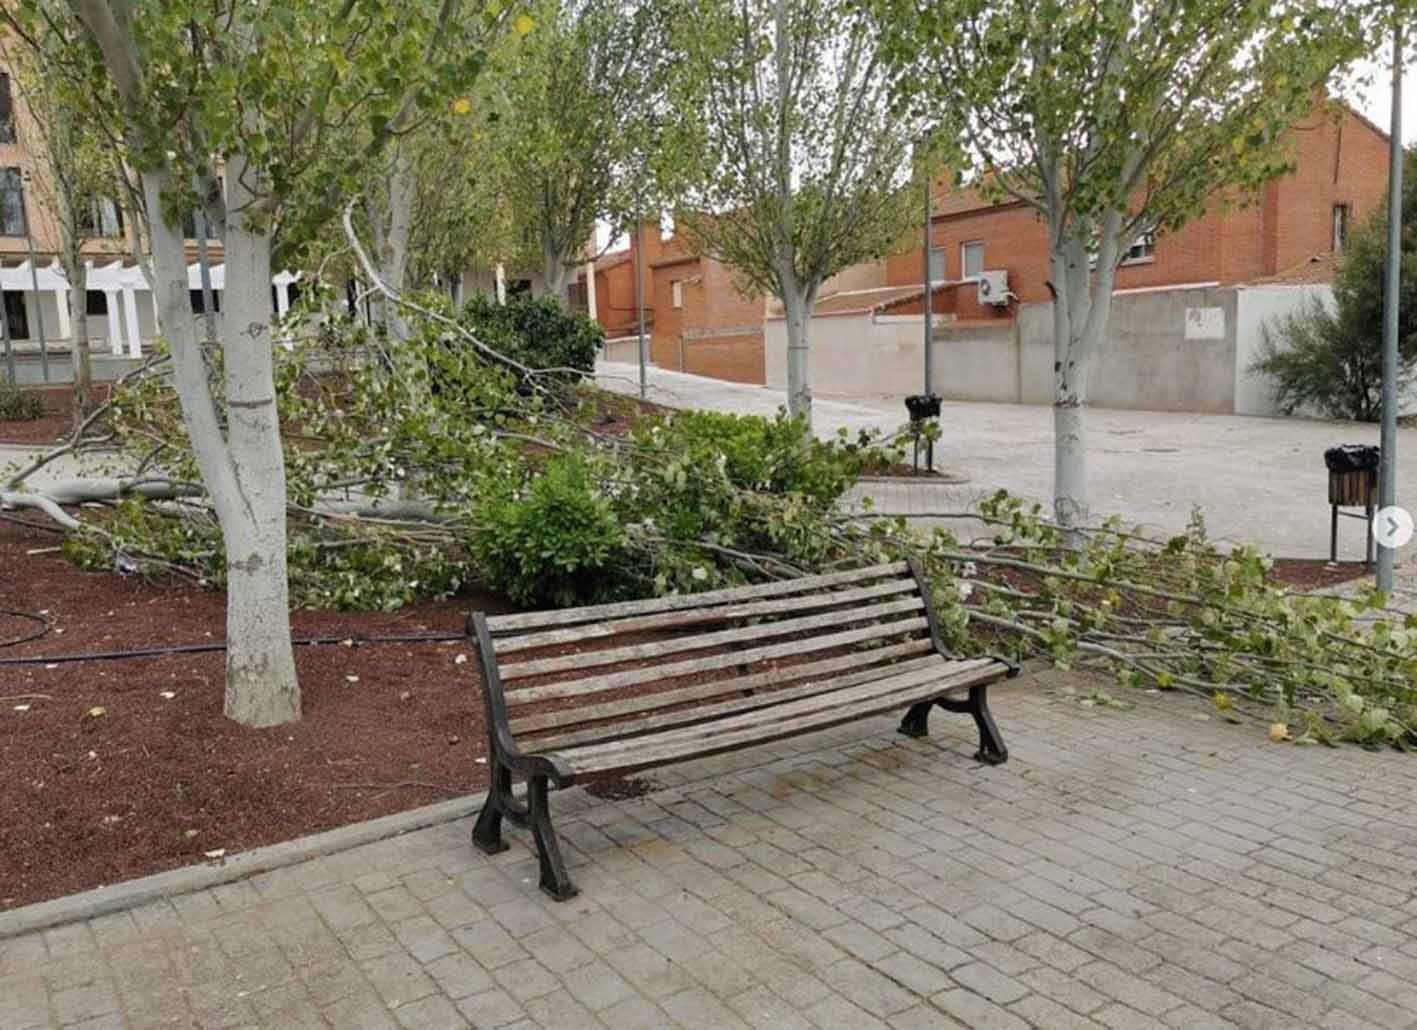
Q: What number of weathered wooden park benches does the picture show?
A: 1